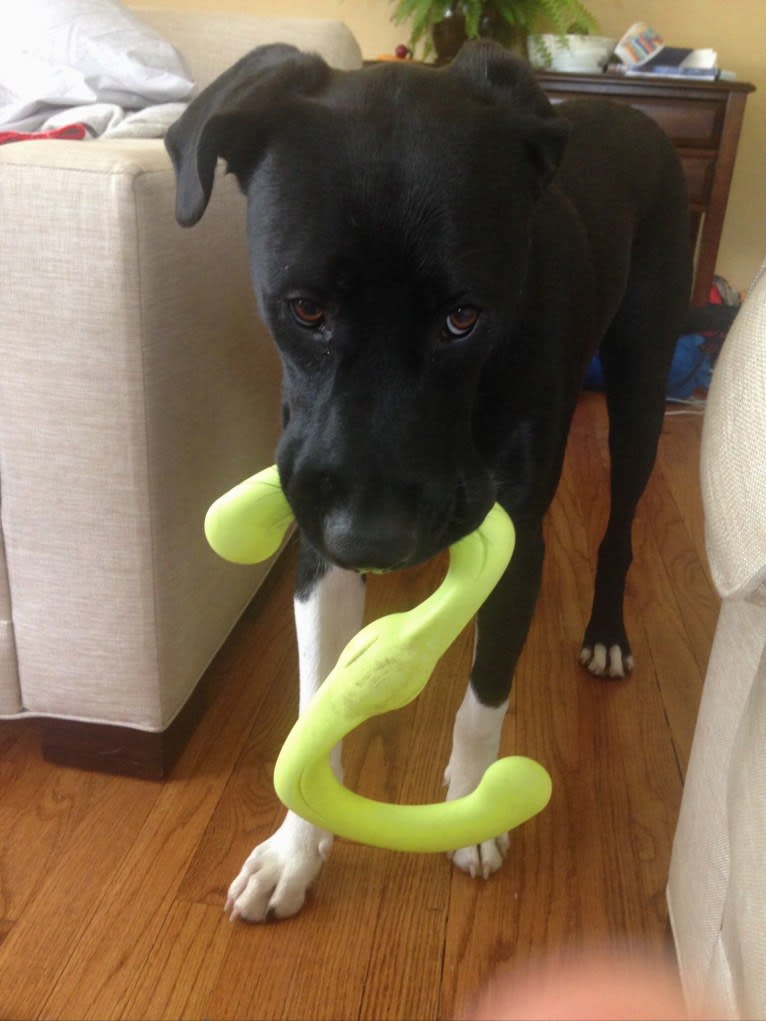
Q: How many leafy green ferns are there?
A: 1